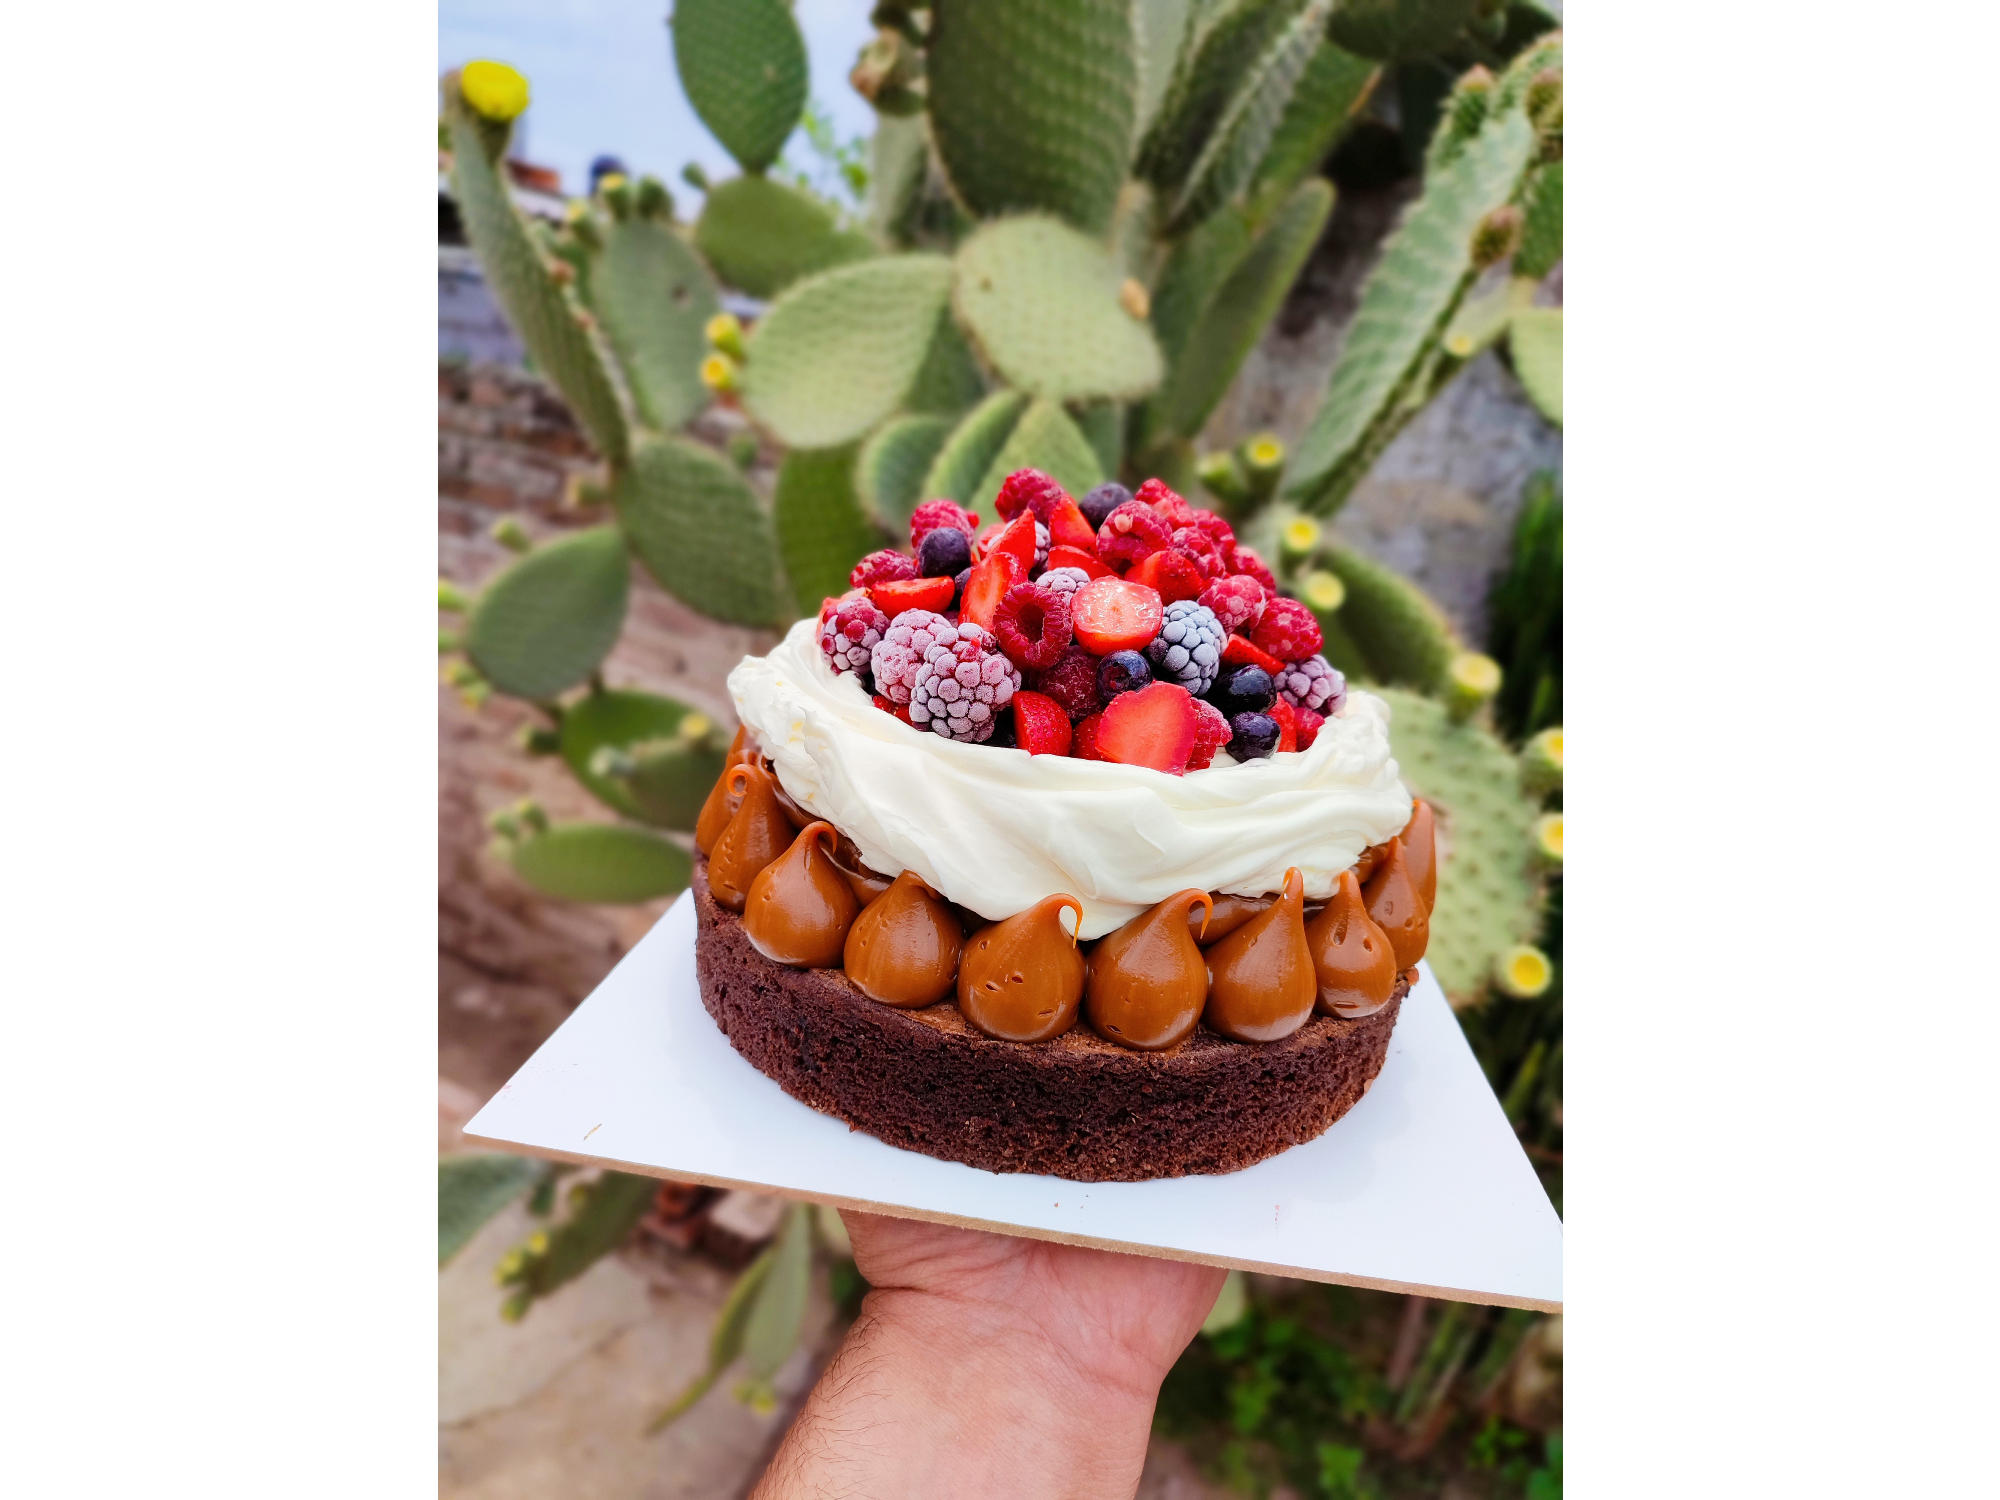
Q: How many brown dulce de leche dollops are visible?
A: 10